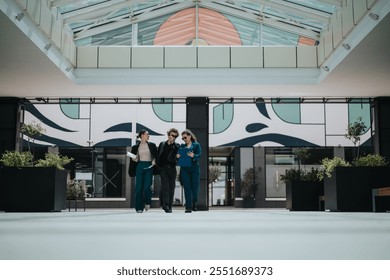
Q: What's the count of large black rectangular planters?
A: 3